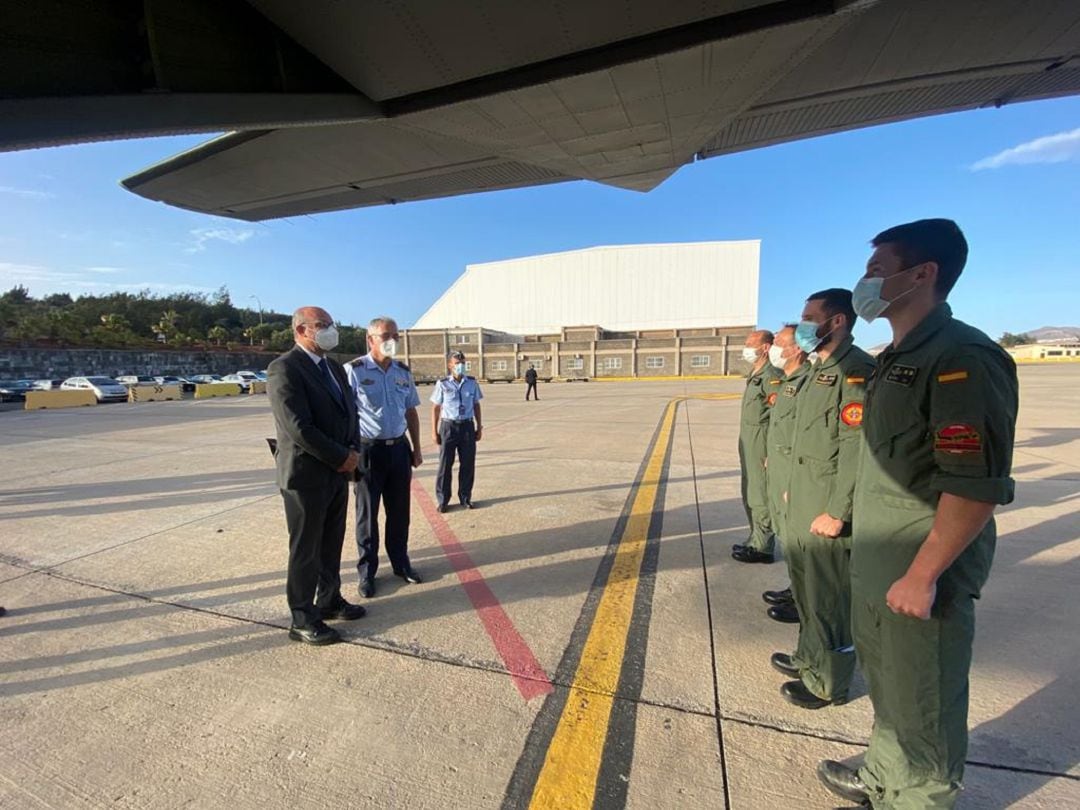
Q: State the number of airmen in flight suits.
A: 4